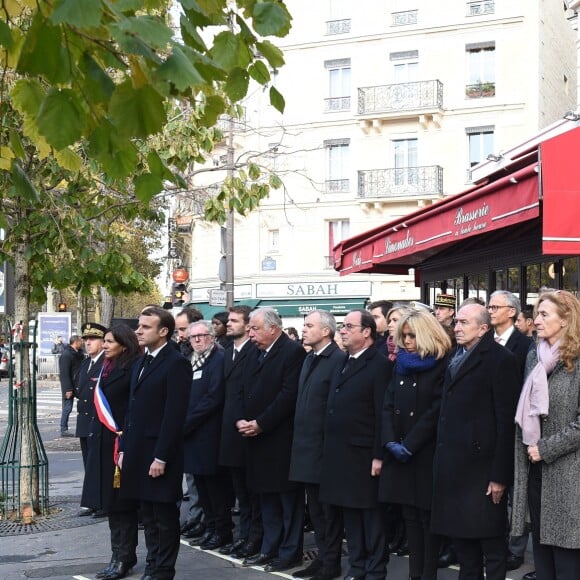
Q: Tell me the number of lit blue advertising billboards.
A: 1